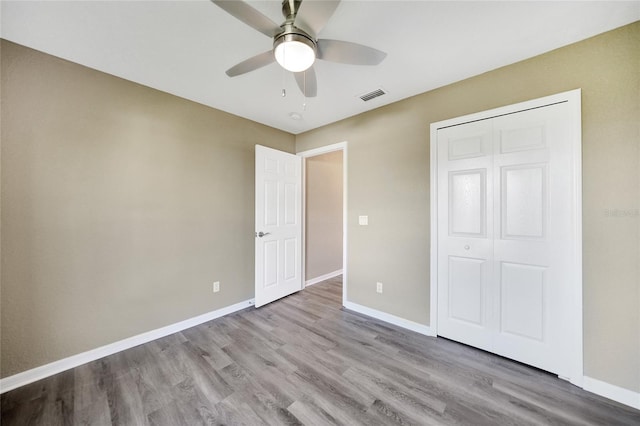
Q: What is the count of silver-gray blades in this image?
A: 5